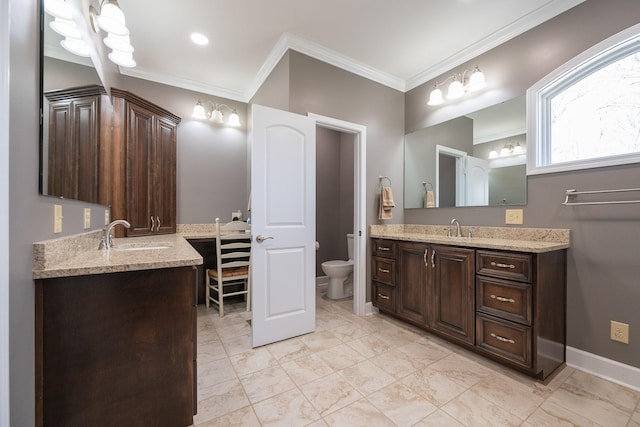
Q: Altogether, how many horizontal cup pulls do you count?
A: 6